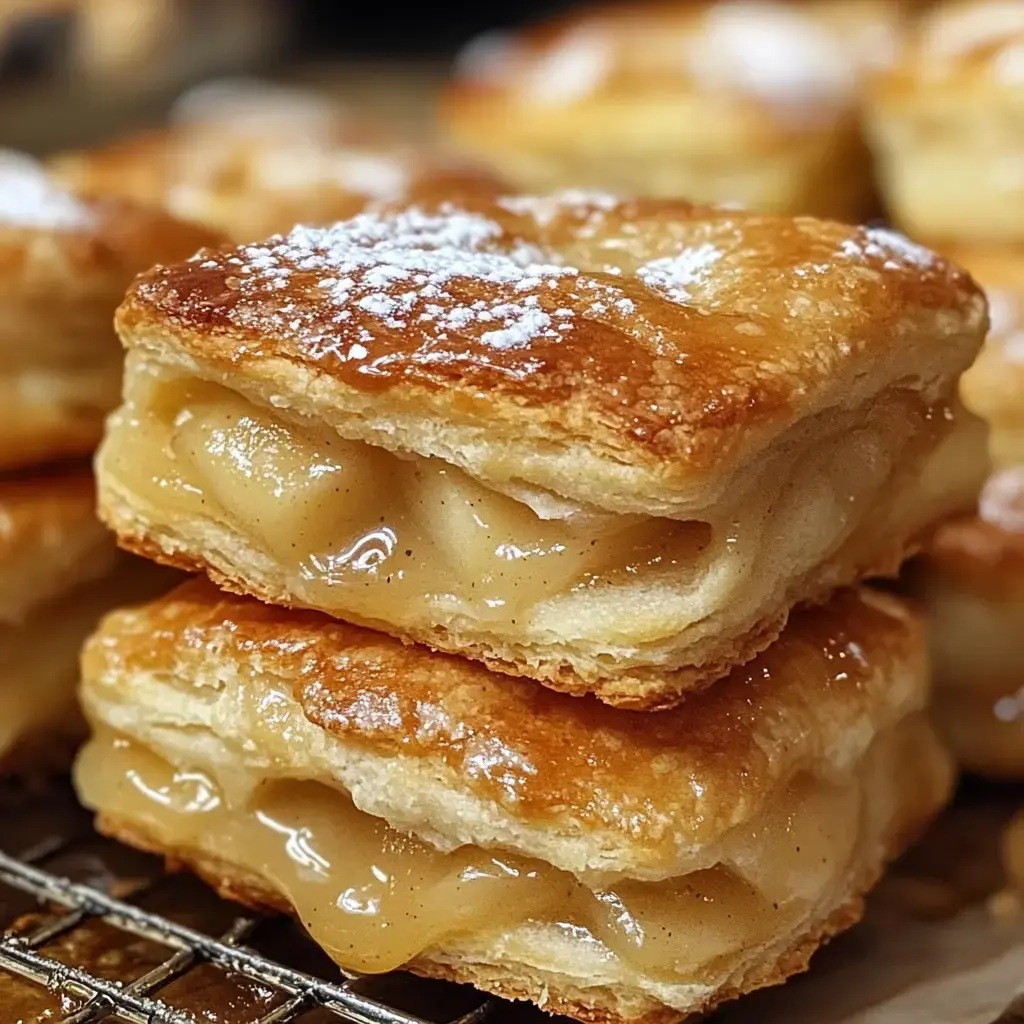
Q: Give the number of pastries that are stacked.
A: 2